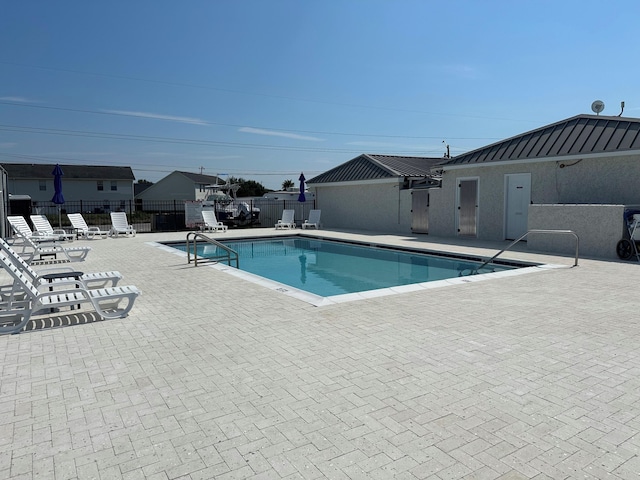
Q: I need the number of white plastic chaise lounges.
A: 10